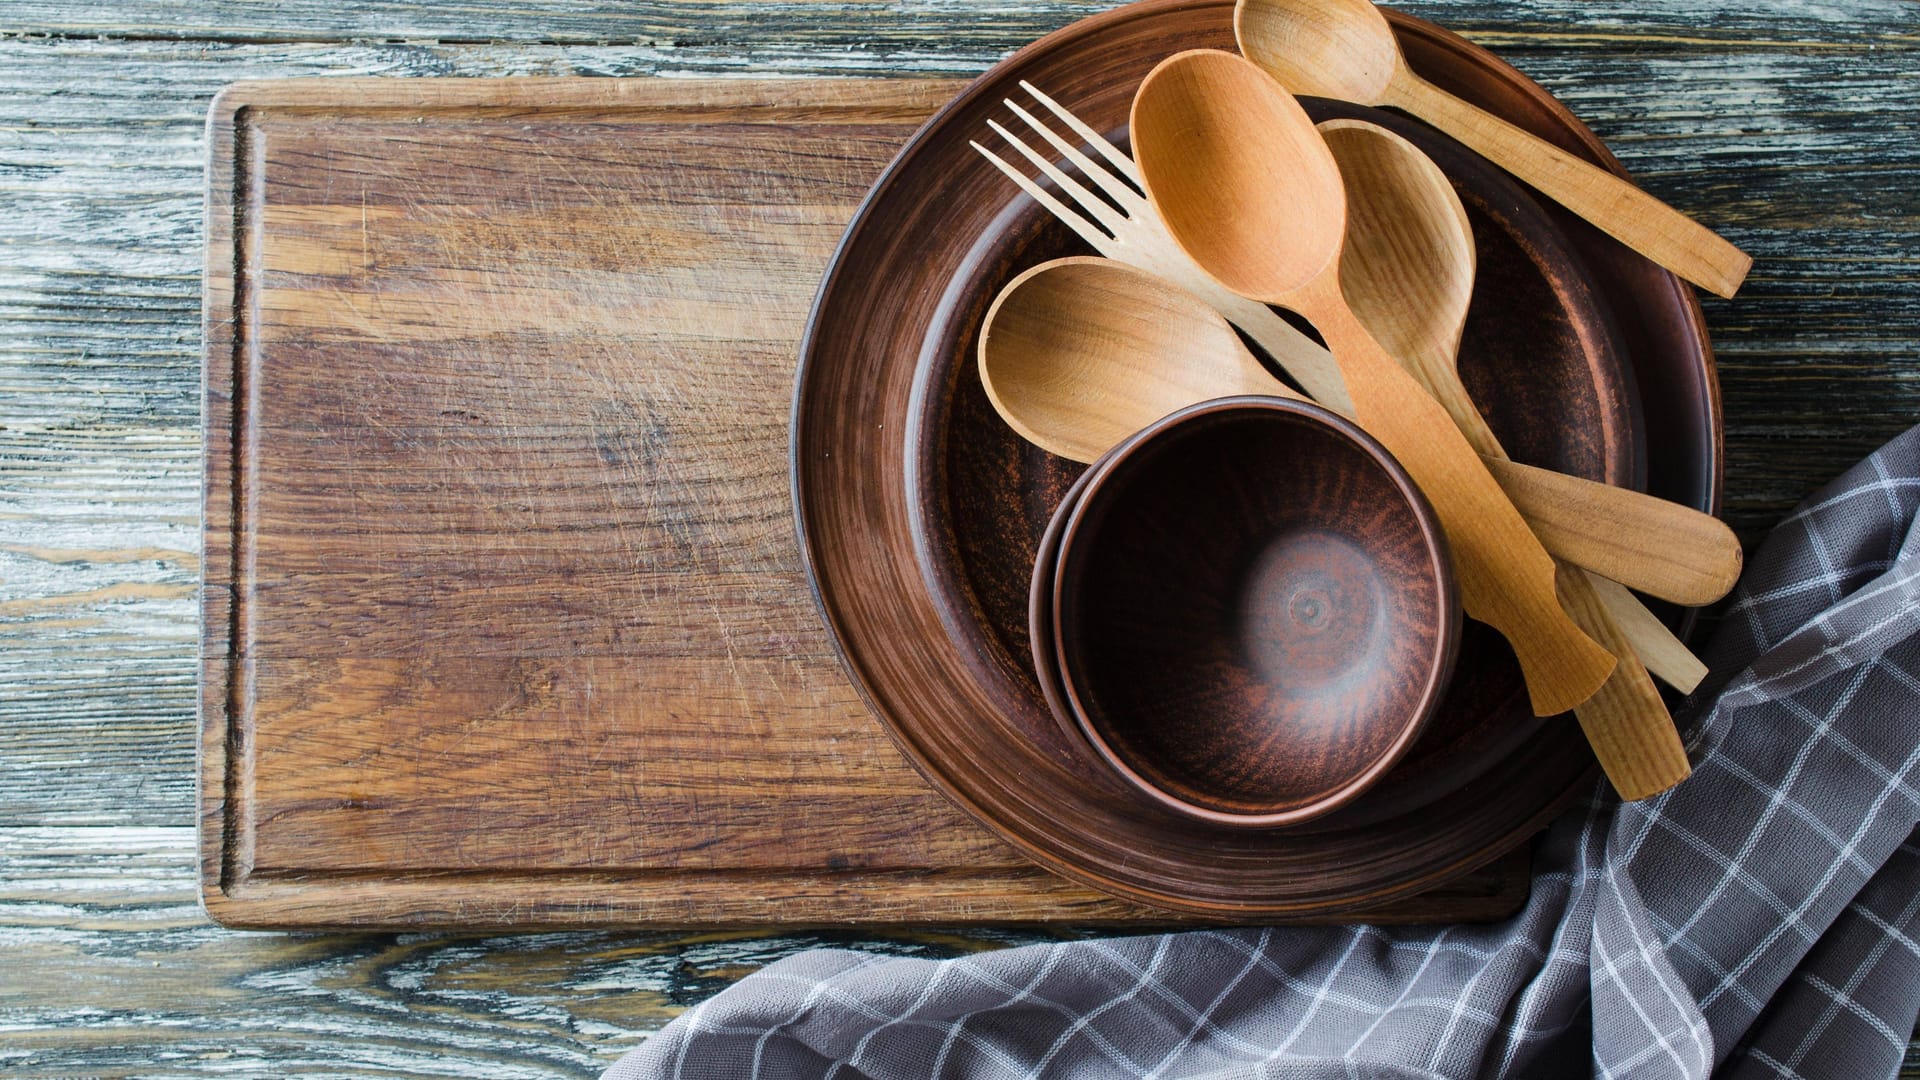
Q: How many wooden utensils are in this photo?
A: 5